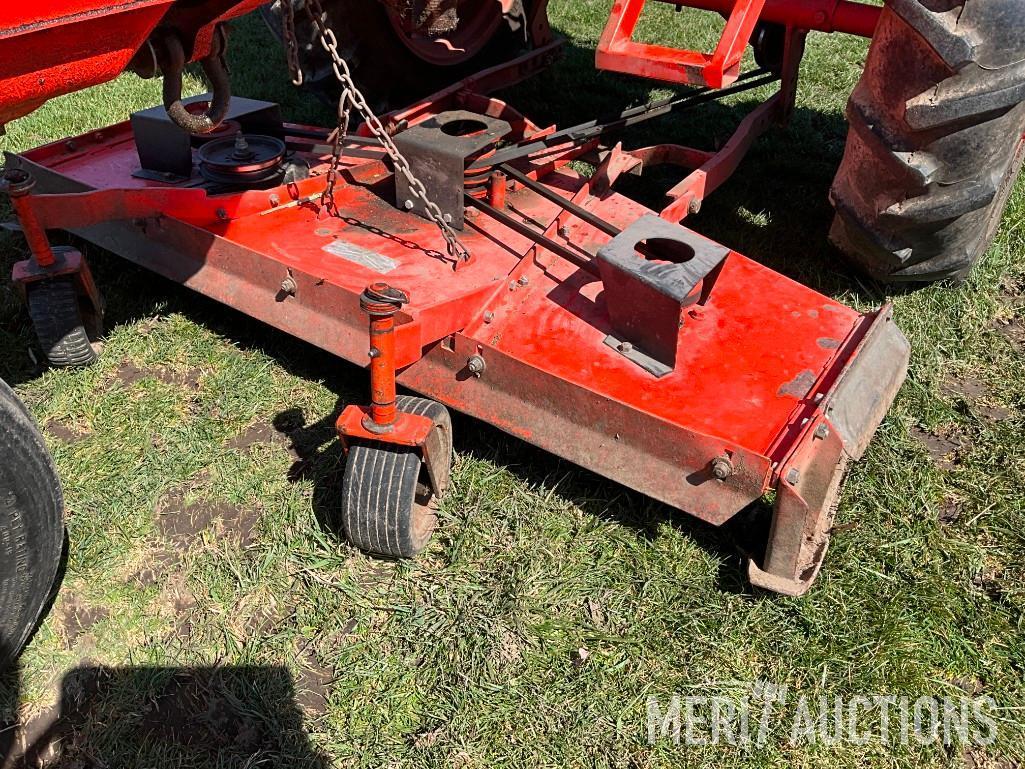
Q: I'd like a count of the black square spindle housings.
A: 3